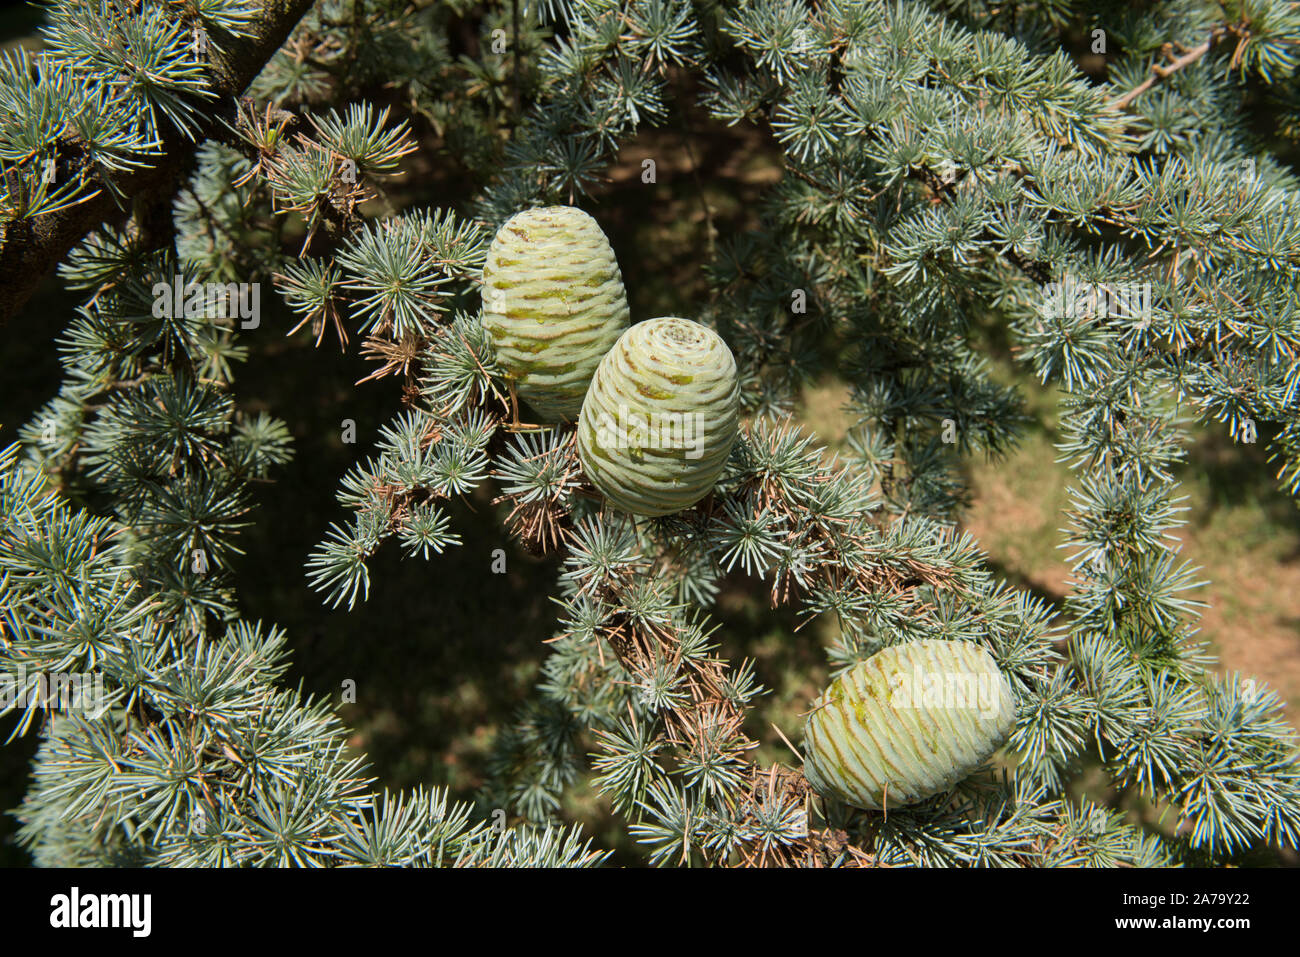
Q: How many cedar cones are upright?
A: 2